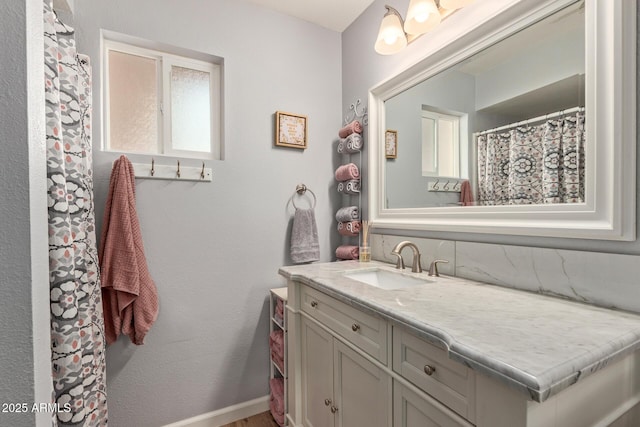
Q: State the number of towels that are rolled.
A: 7